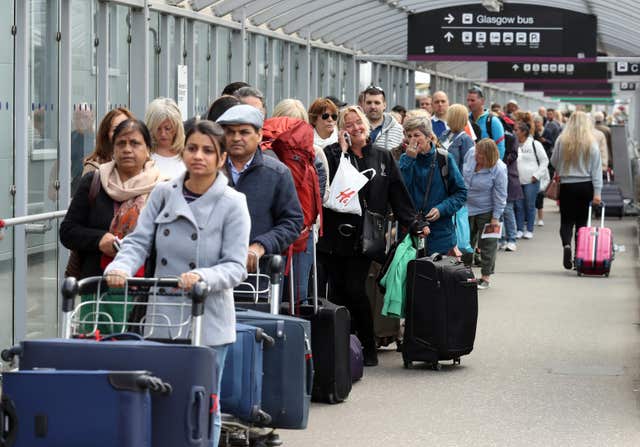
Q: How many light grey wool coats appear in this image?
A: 1